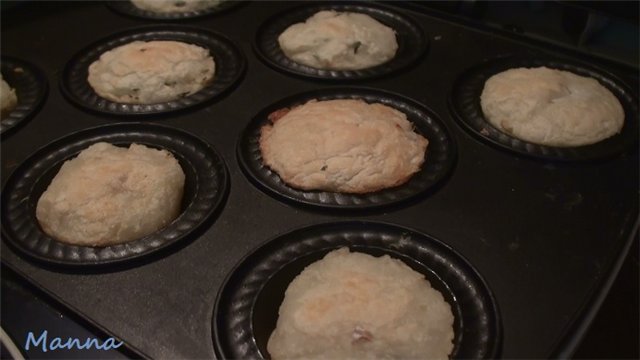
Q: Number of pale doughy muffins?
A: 8